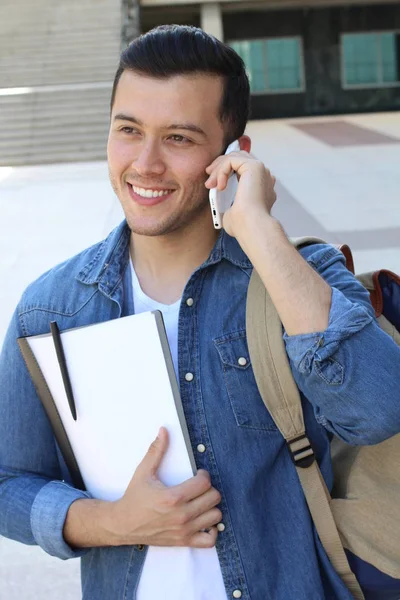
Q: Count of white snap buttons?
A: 6